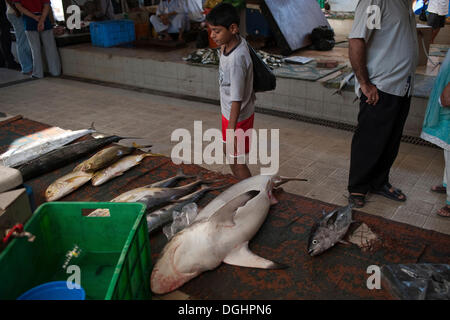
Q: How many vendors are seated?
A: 1